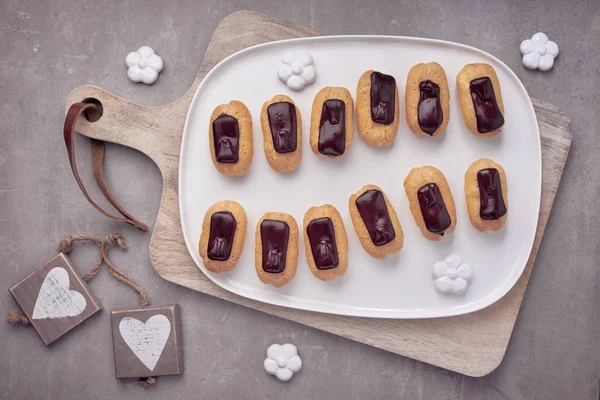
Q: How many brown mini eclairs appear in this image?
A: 12